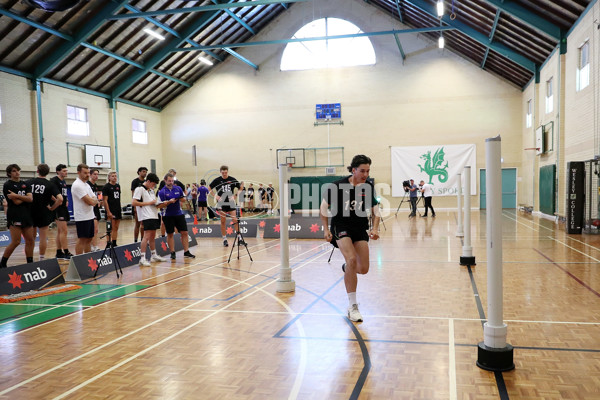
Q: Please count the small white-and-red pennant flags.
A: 0